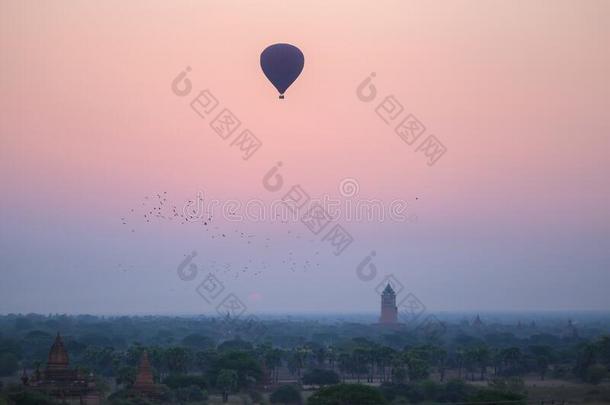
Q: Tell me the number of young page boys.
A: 0